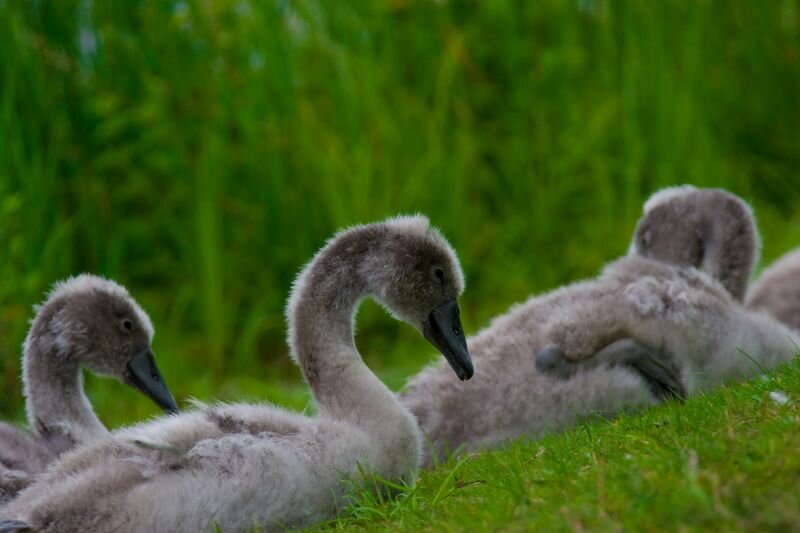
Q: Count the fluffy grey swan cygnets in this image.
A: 4